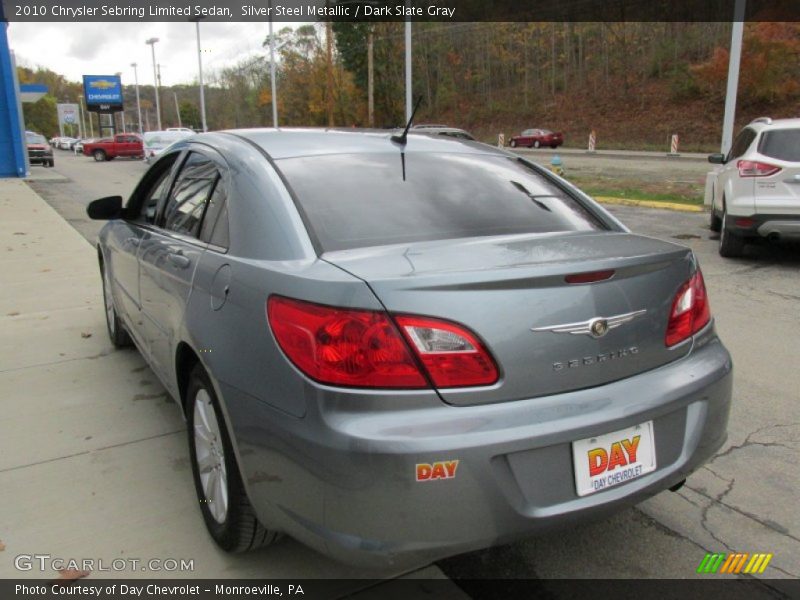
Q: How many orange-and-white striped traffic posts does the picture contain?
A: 3